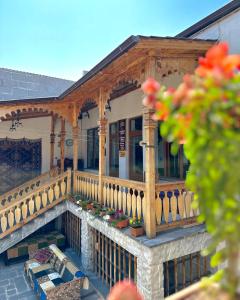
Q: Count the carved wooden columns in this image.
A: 5